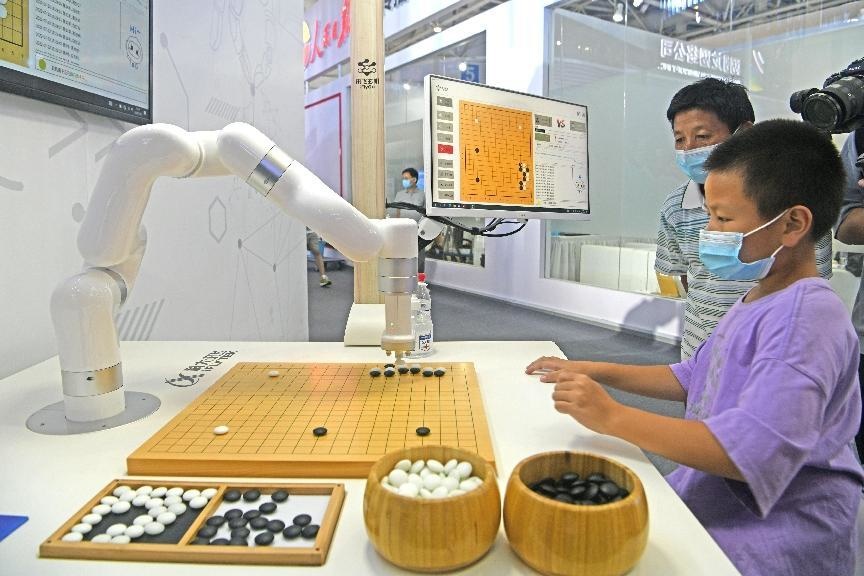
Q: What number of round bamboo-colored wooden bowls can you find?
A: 2